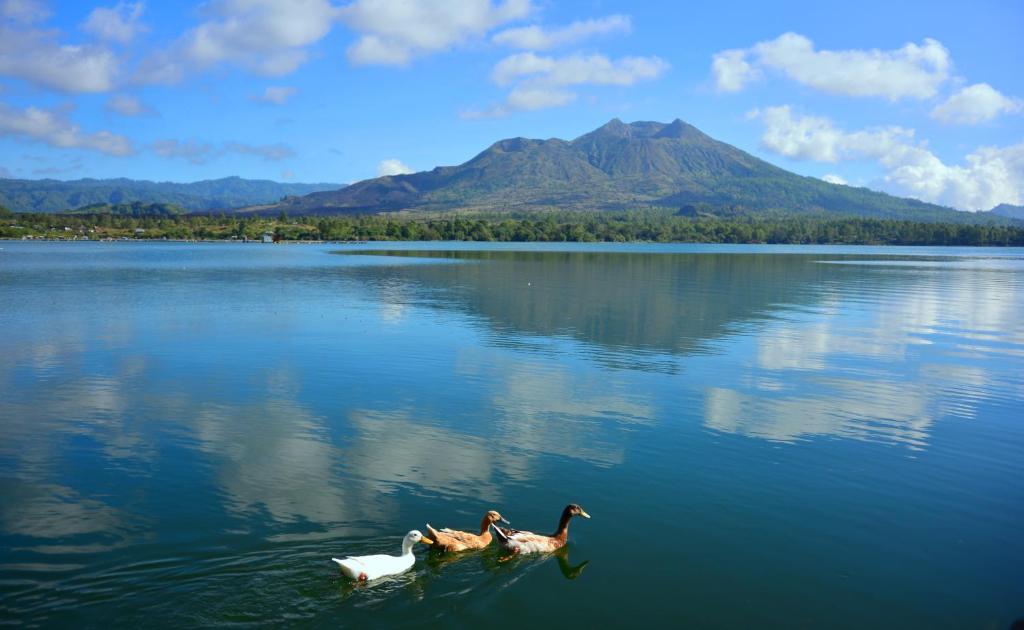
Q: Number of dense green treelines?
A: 1